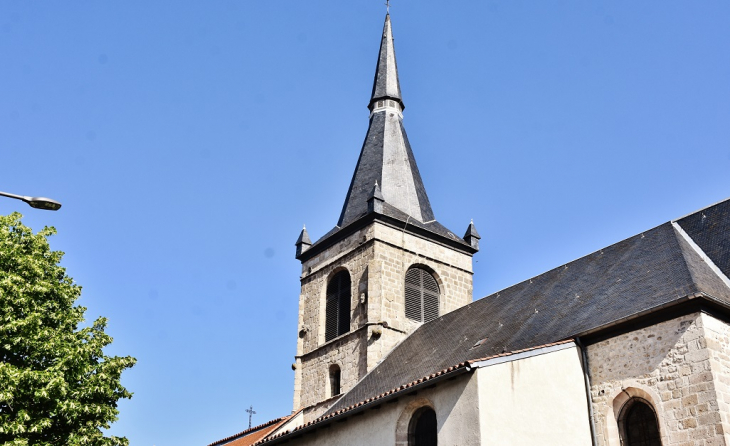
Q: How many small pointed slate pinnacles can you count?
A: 3